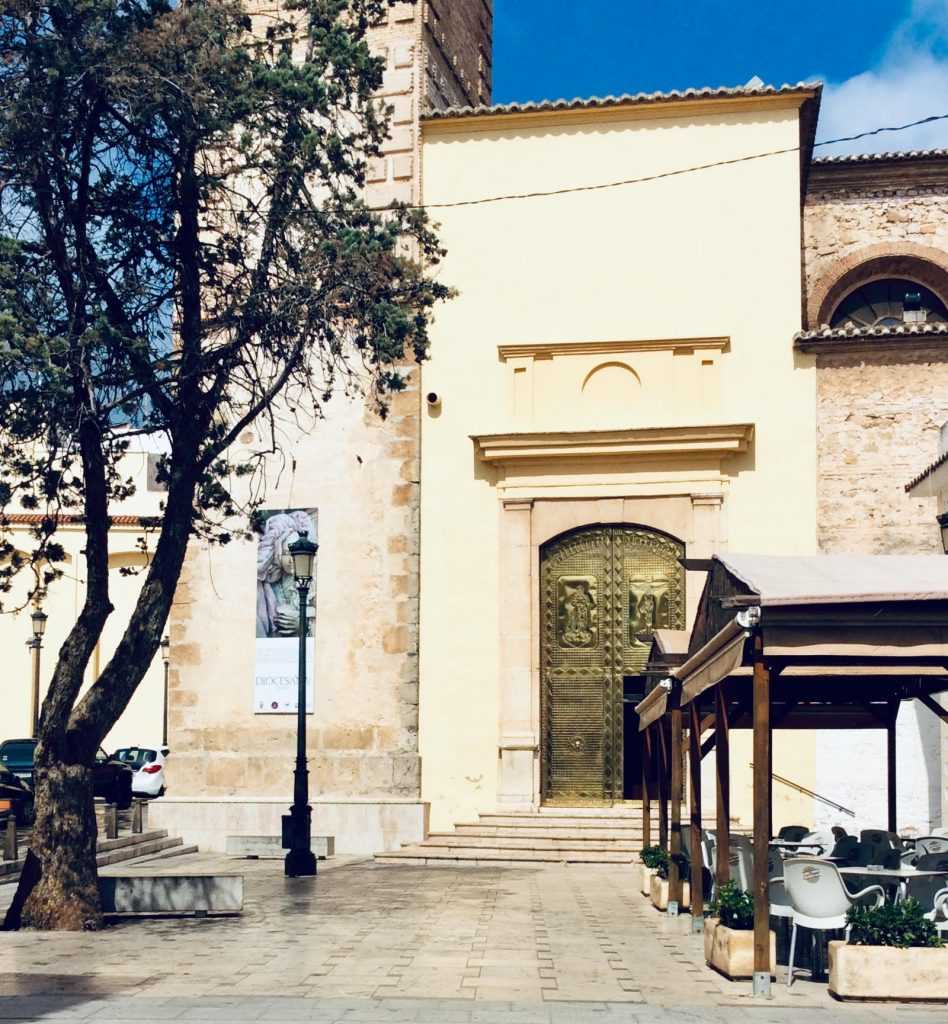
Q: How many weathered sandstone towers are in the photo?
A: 1